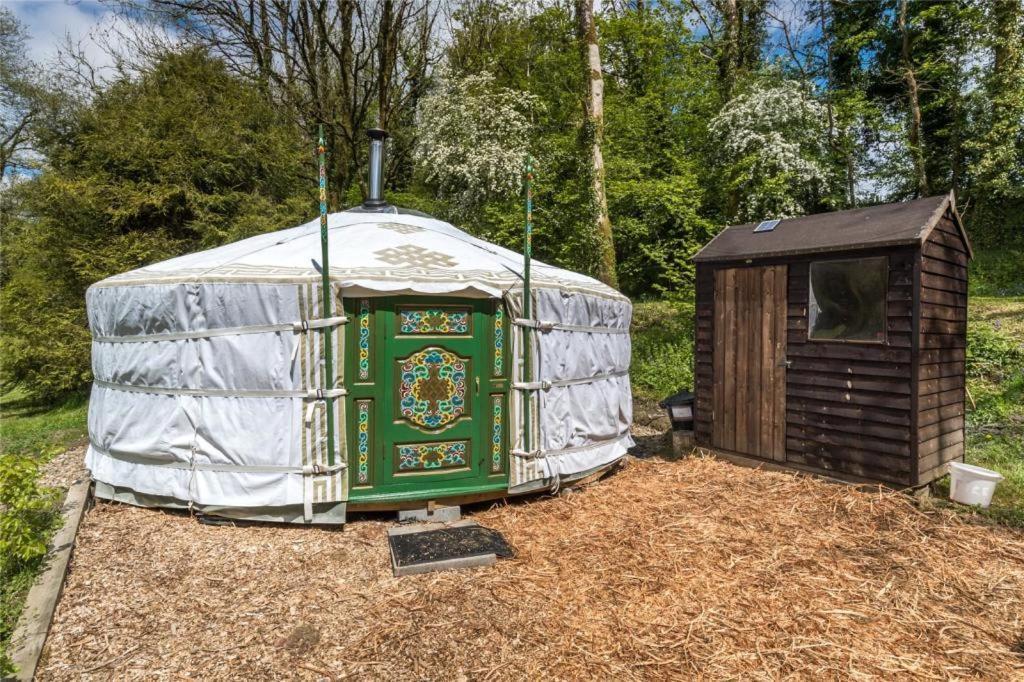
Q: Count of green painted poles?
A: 2